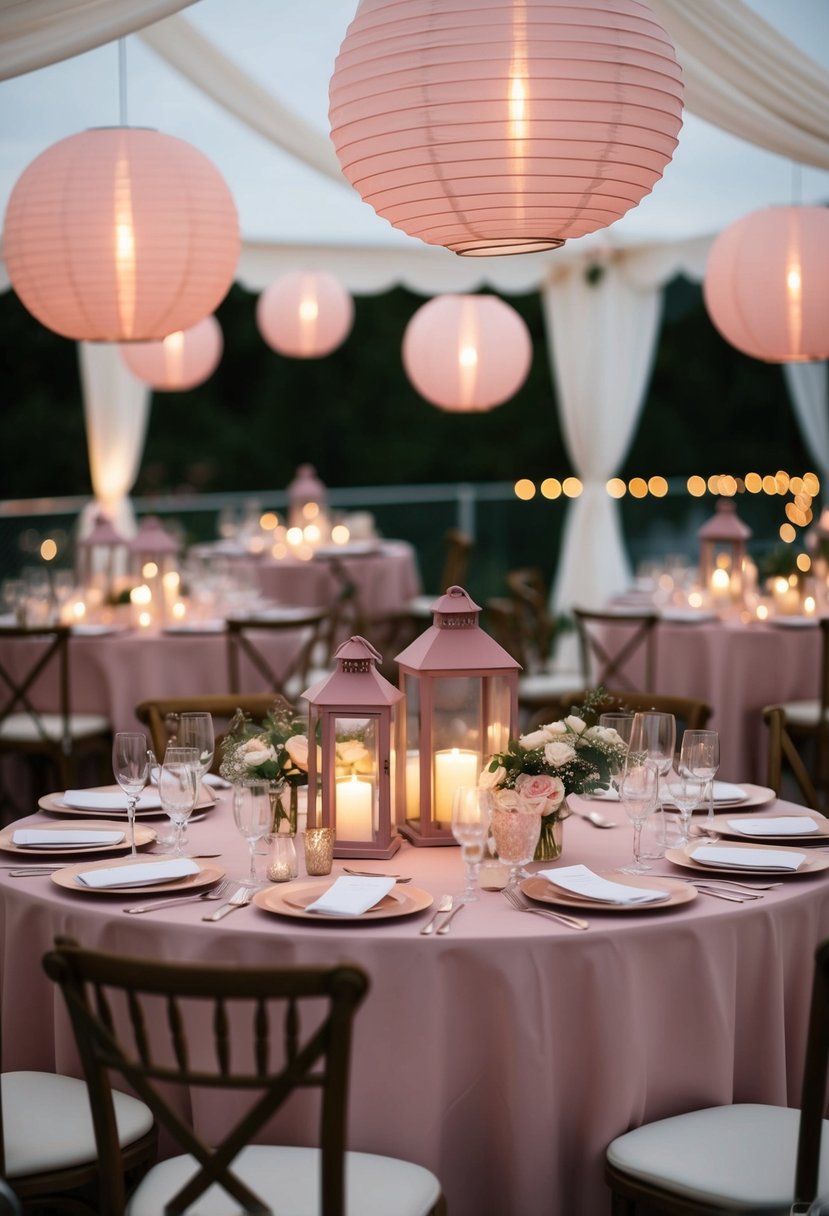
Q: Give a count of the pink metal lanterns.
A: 6